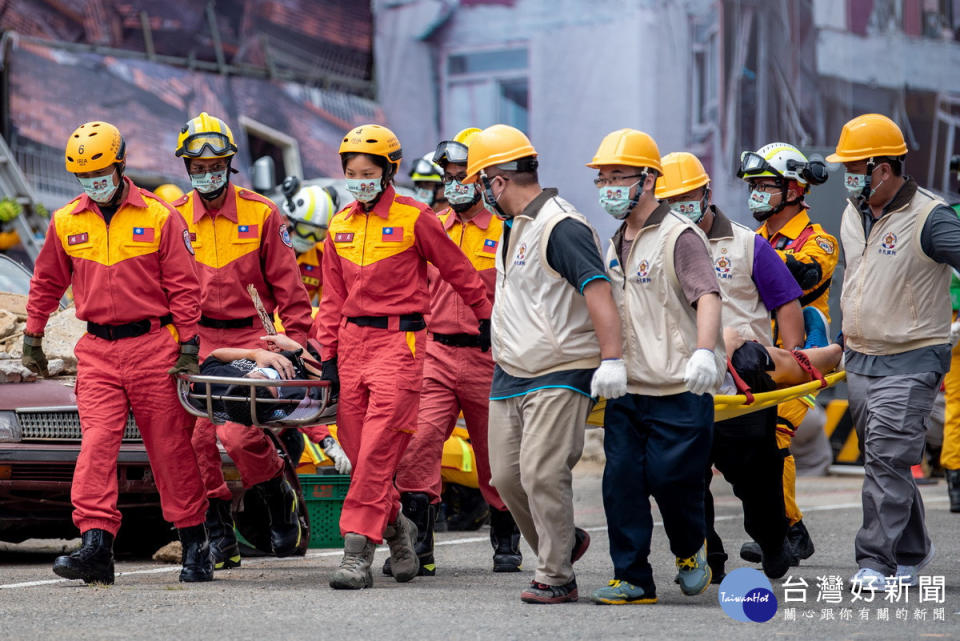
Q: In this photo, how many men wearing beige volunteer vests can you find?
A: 4